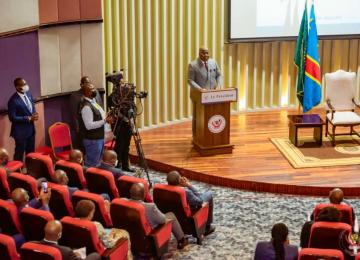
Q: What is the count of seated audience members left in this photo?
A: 9